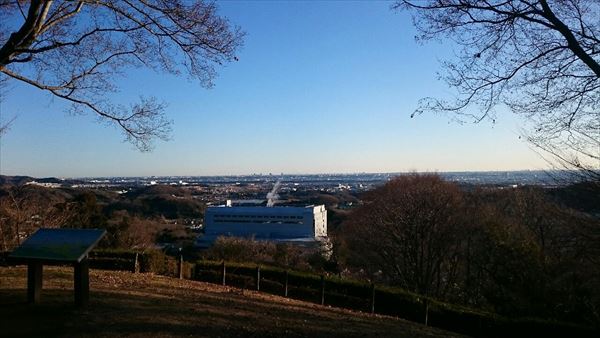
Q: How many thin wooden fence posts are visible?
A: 8